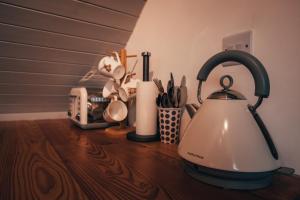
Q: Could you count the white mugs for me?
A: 4